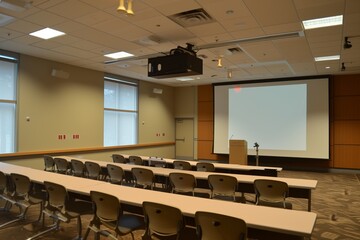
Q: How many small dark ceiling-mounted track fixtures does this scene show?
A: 2